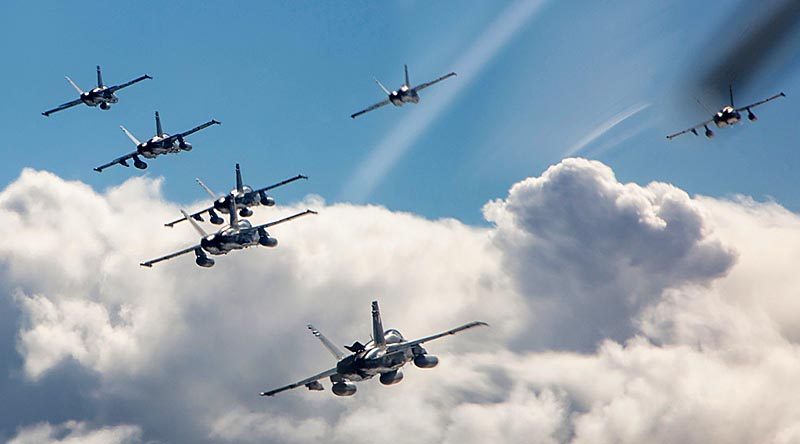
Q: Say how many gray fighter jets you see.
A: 7